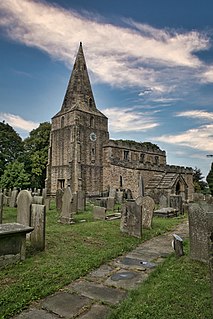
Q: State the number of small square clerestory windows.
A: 3